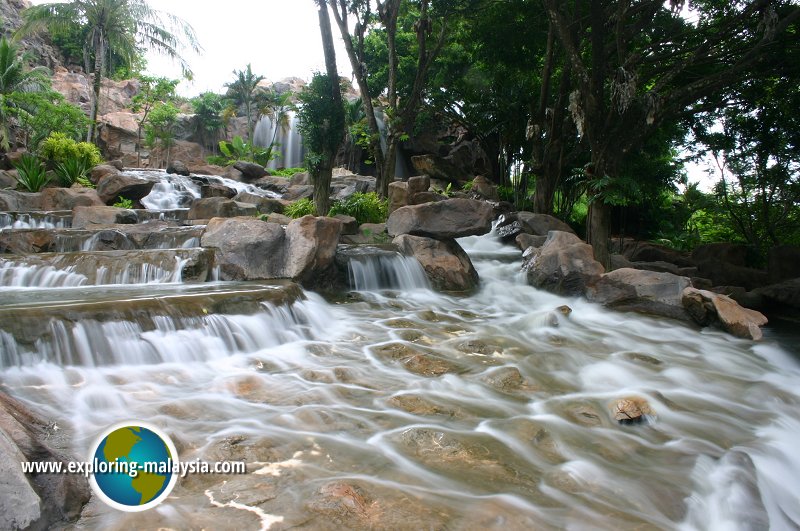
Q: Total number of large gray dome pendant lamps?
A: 0